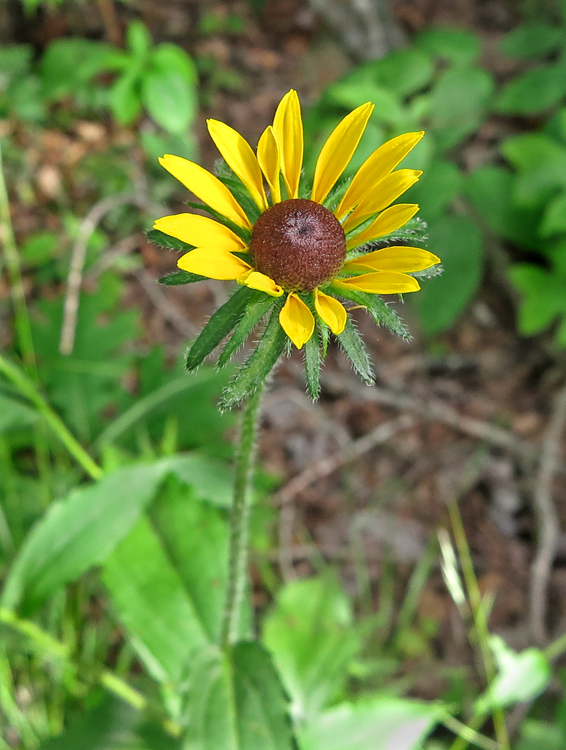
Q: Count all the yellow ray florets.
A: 15